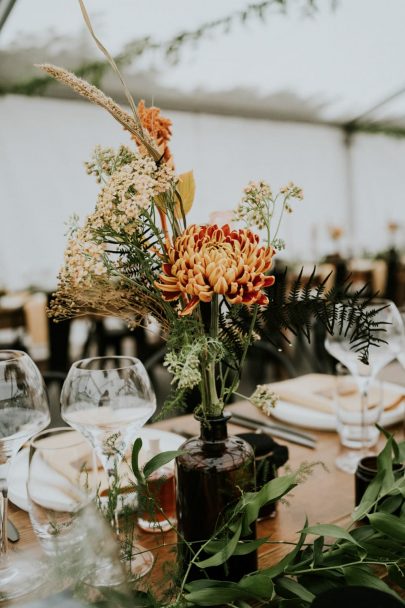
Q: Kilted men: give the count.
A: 0